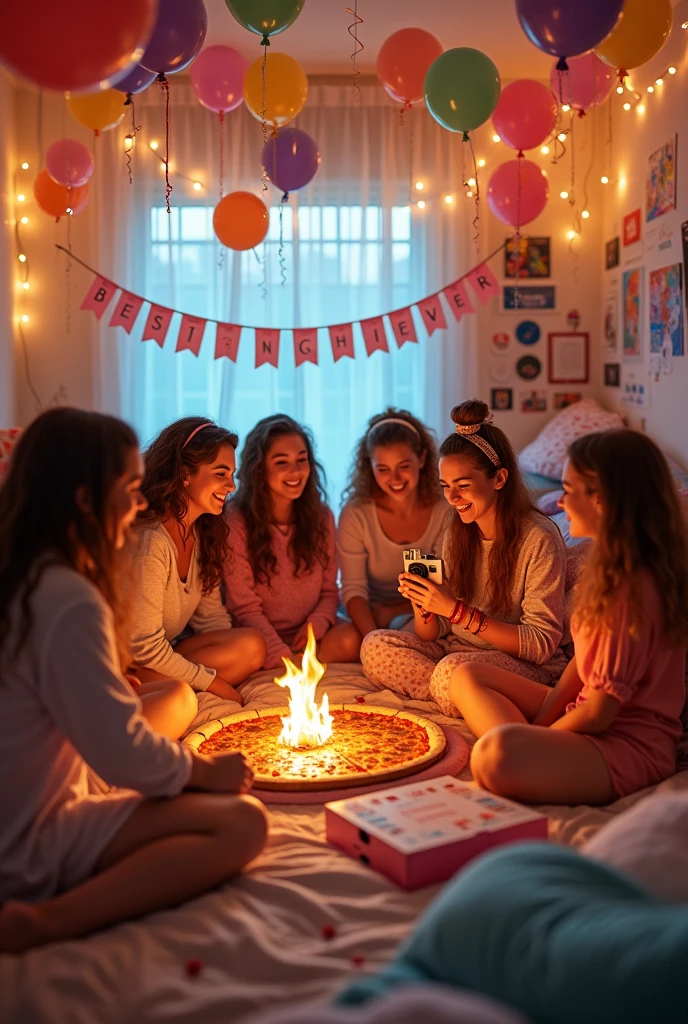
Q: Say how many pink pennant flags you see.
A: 13